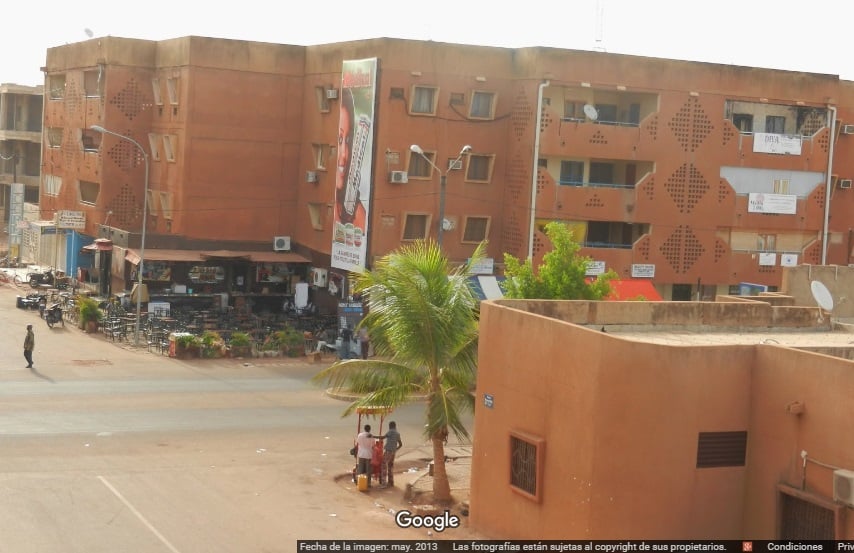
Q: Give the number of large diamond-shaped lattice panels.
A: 12